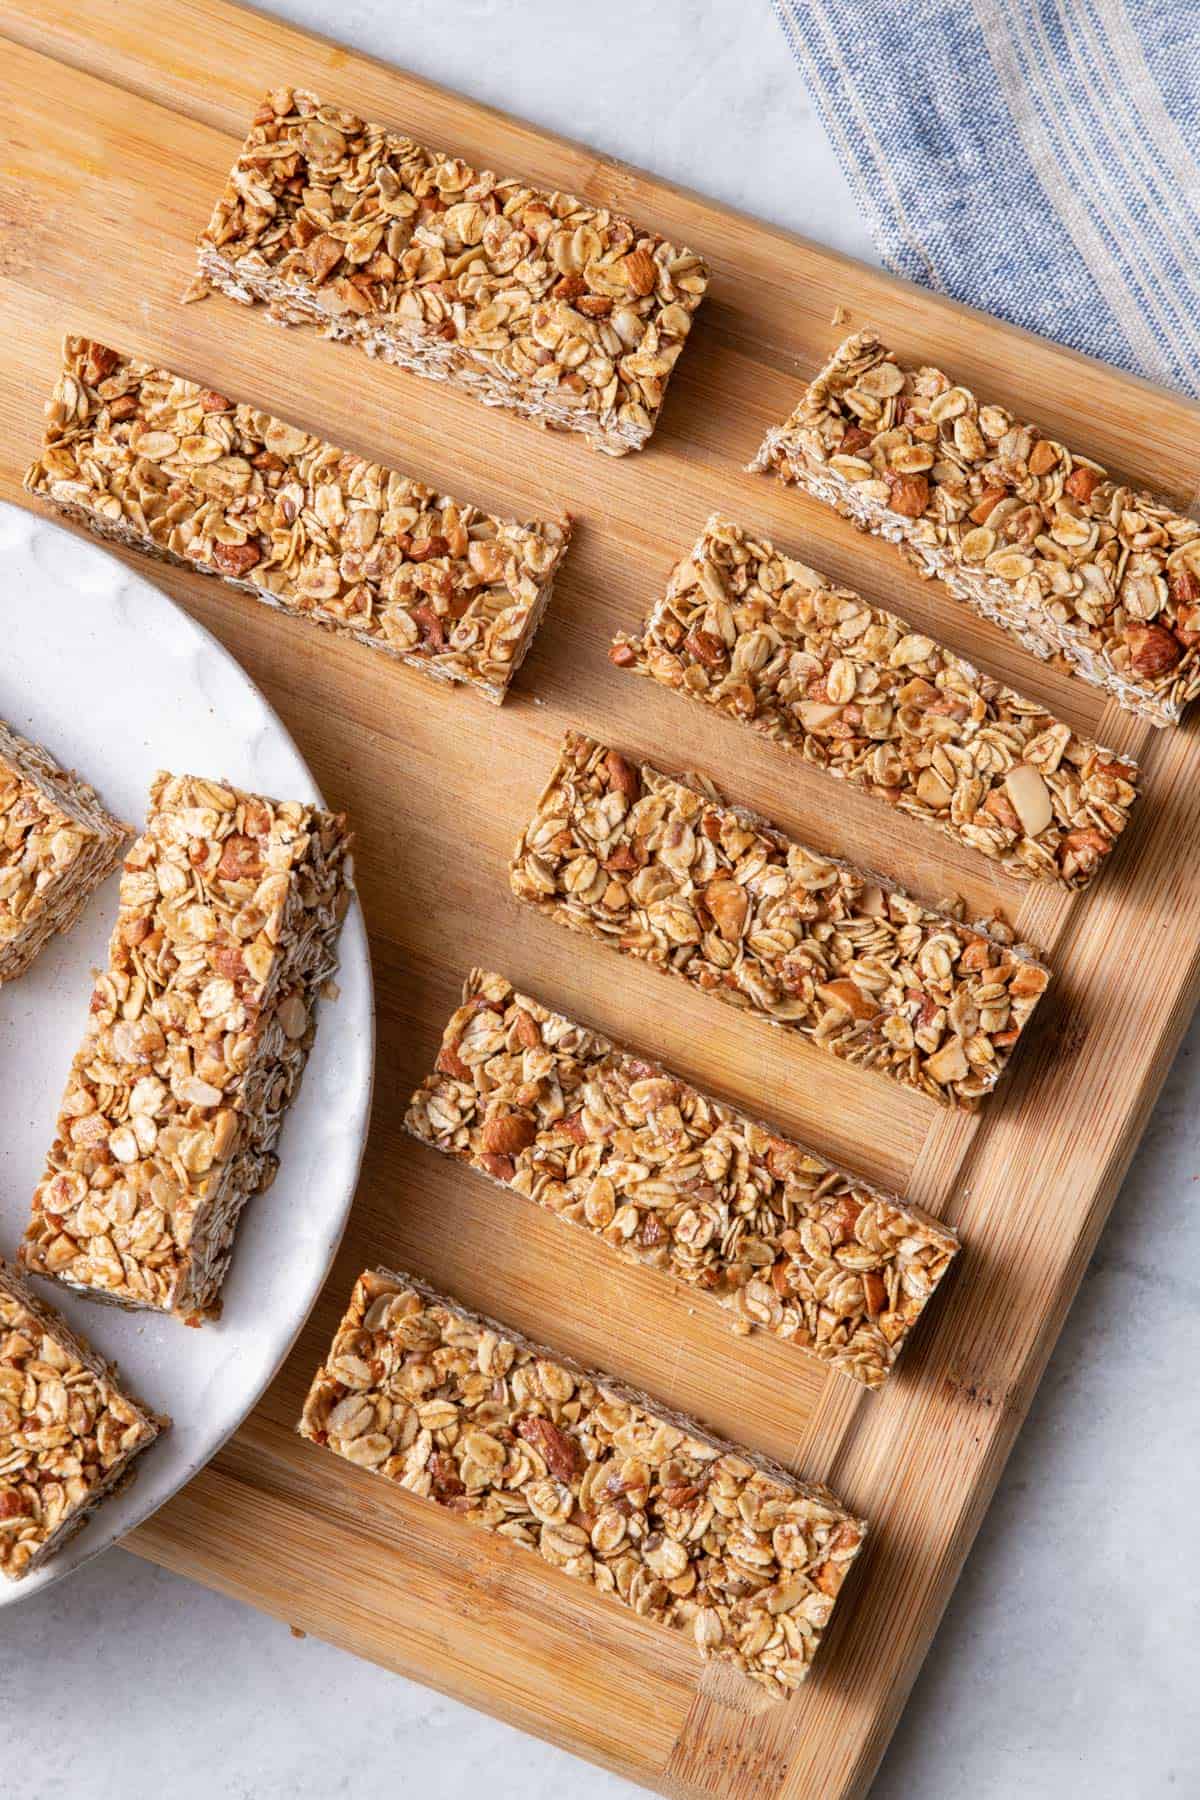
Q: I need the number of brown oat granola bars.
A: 10